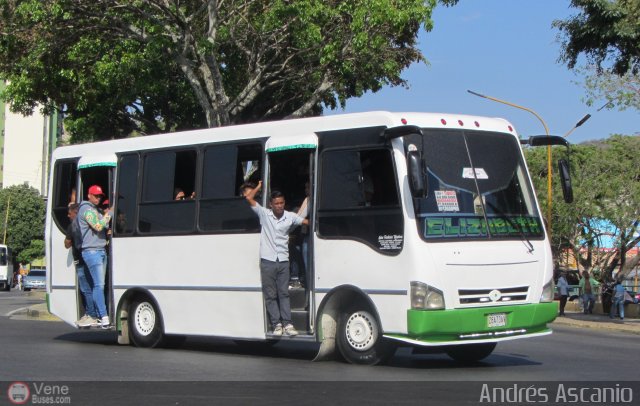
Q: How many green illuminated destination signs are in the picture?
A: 1